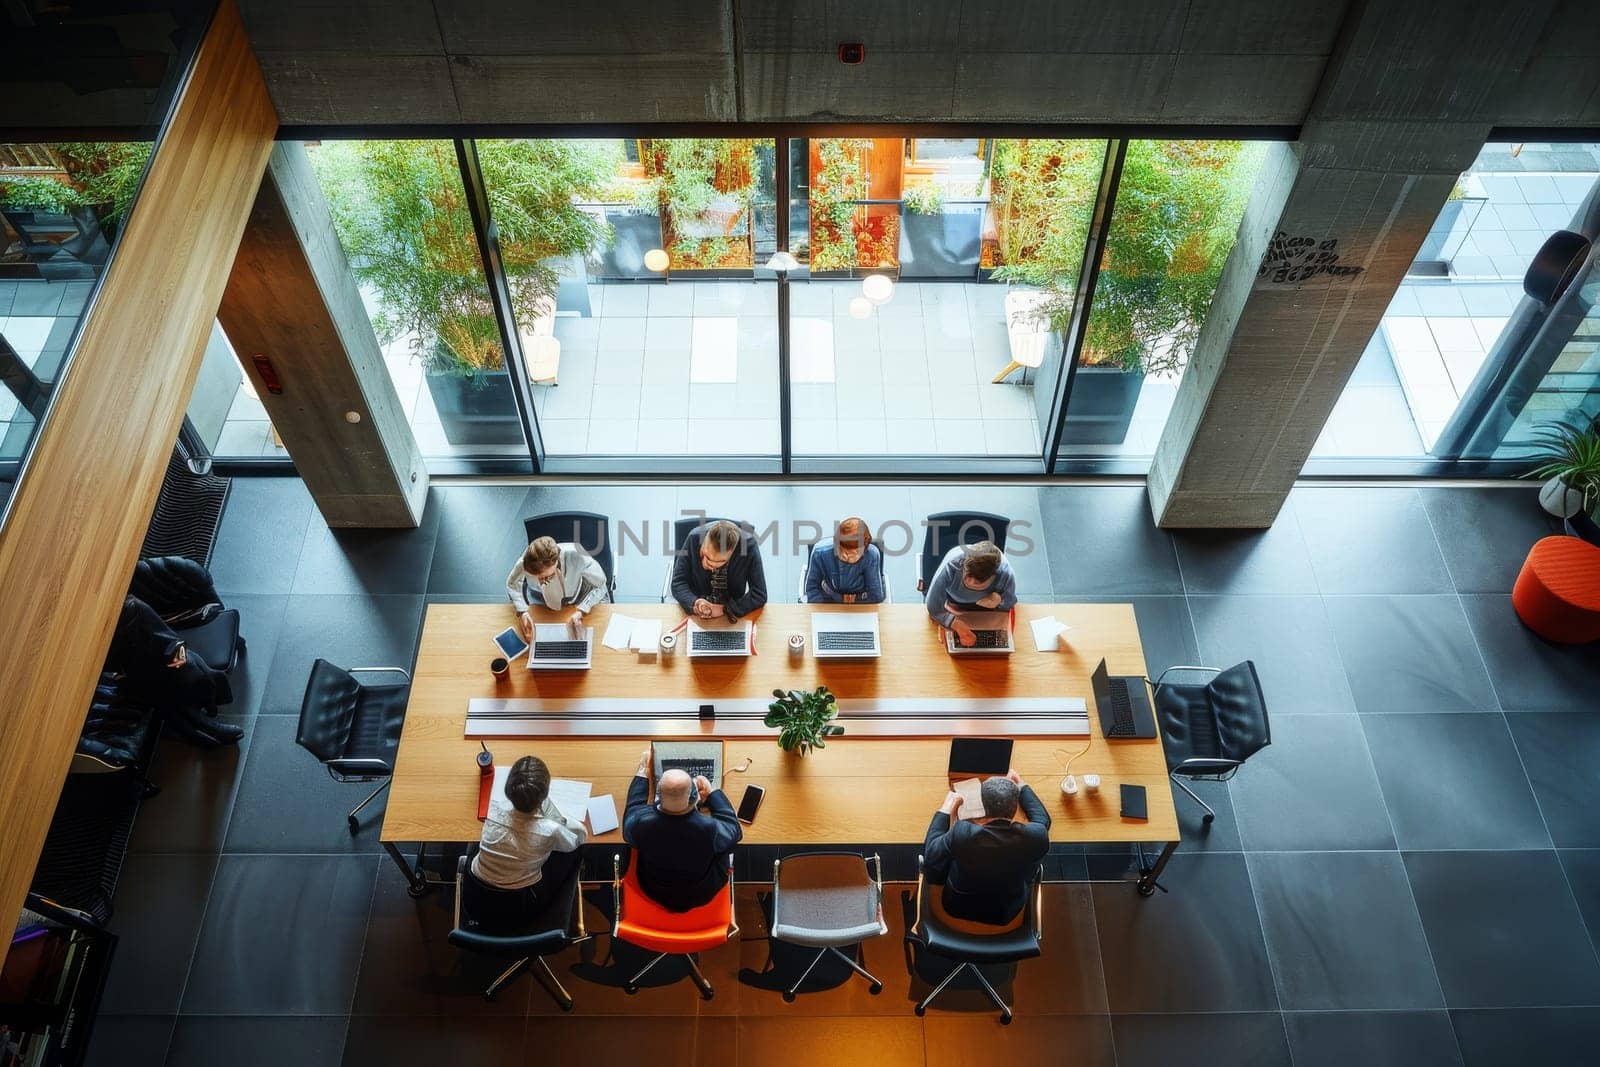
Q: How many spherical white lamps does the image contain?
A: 3